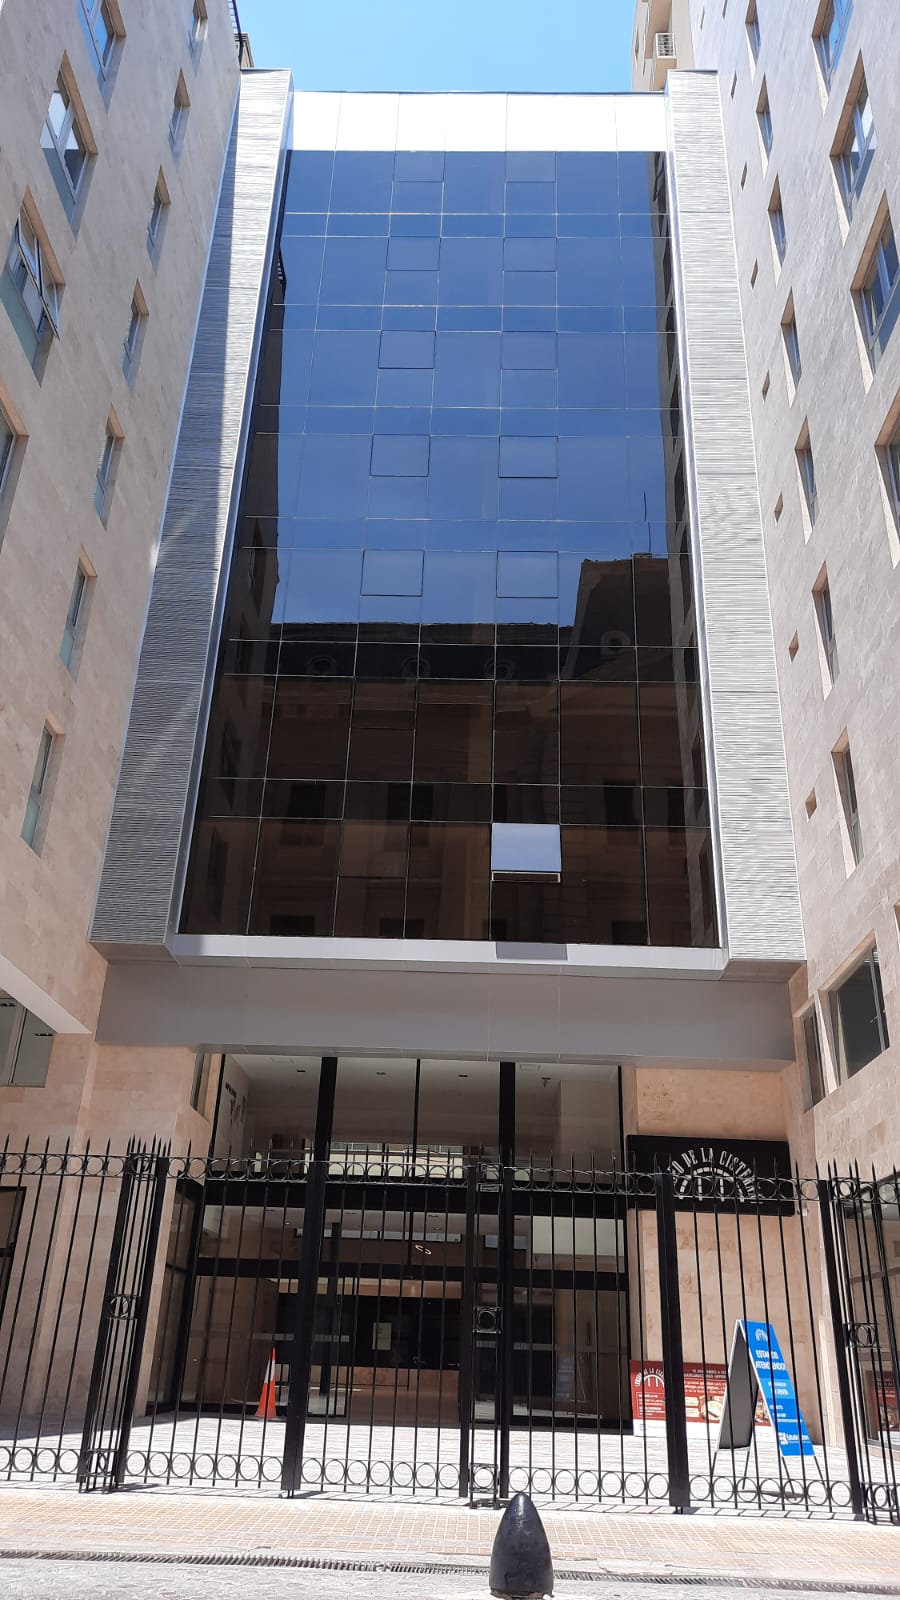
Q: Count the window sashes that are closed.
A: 13